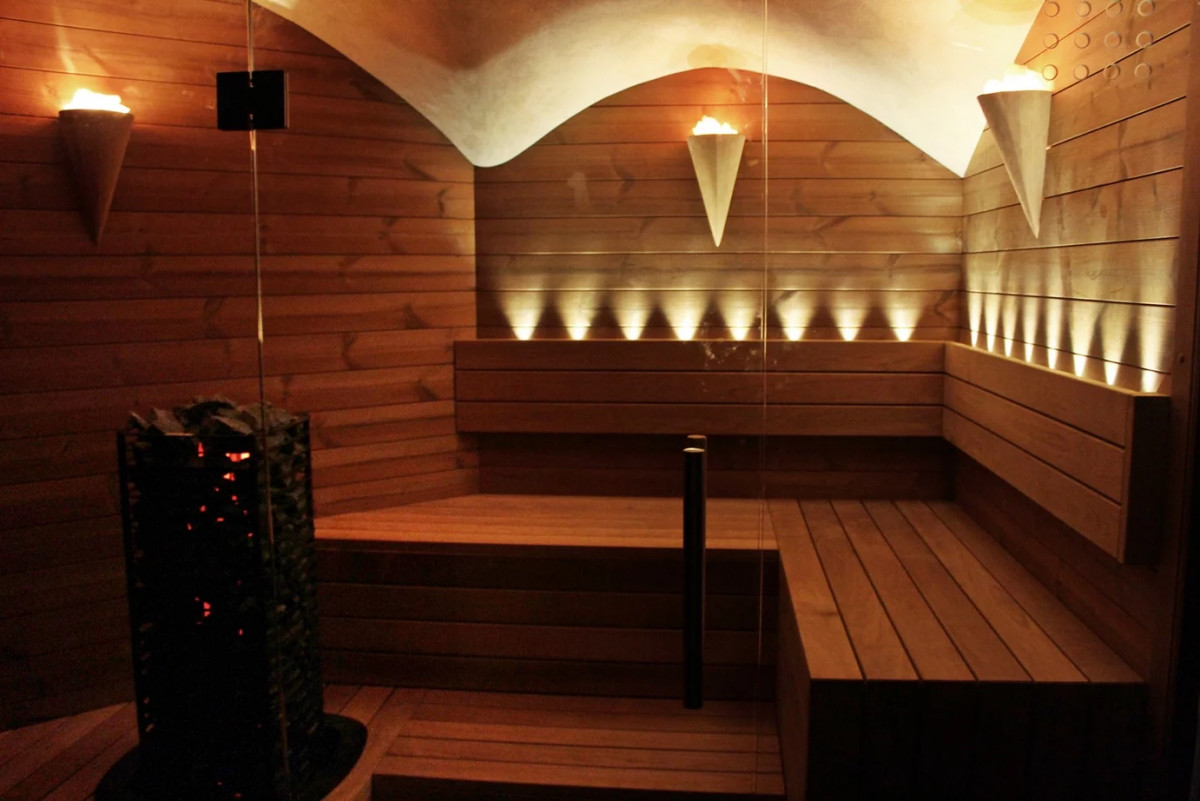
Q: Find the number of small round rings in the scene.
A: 12